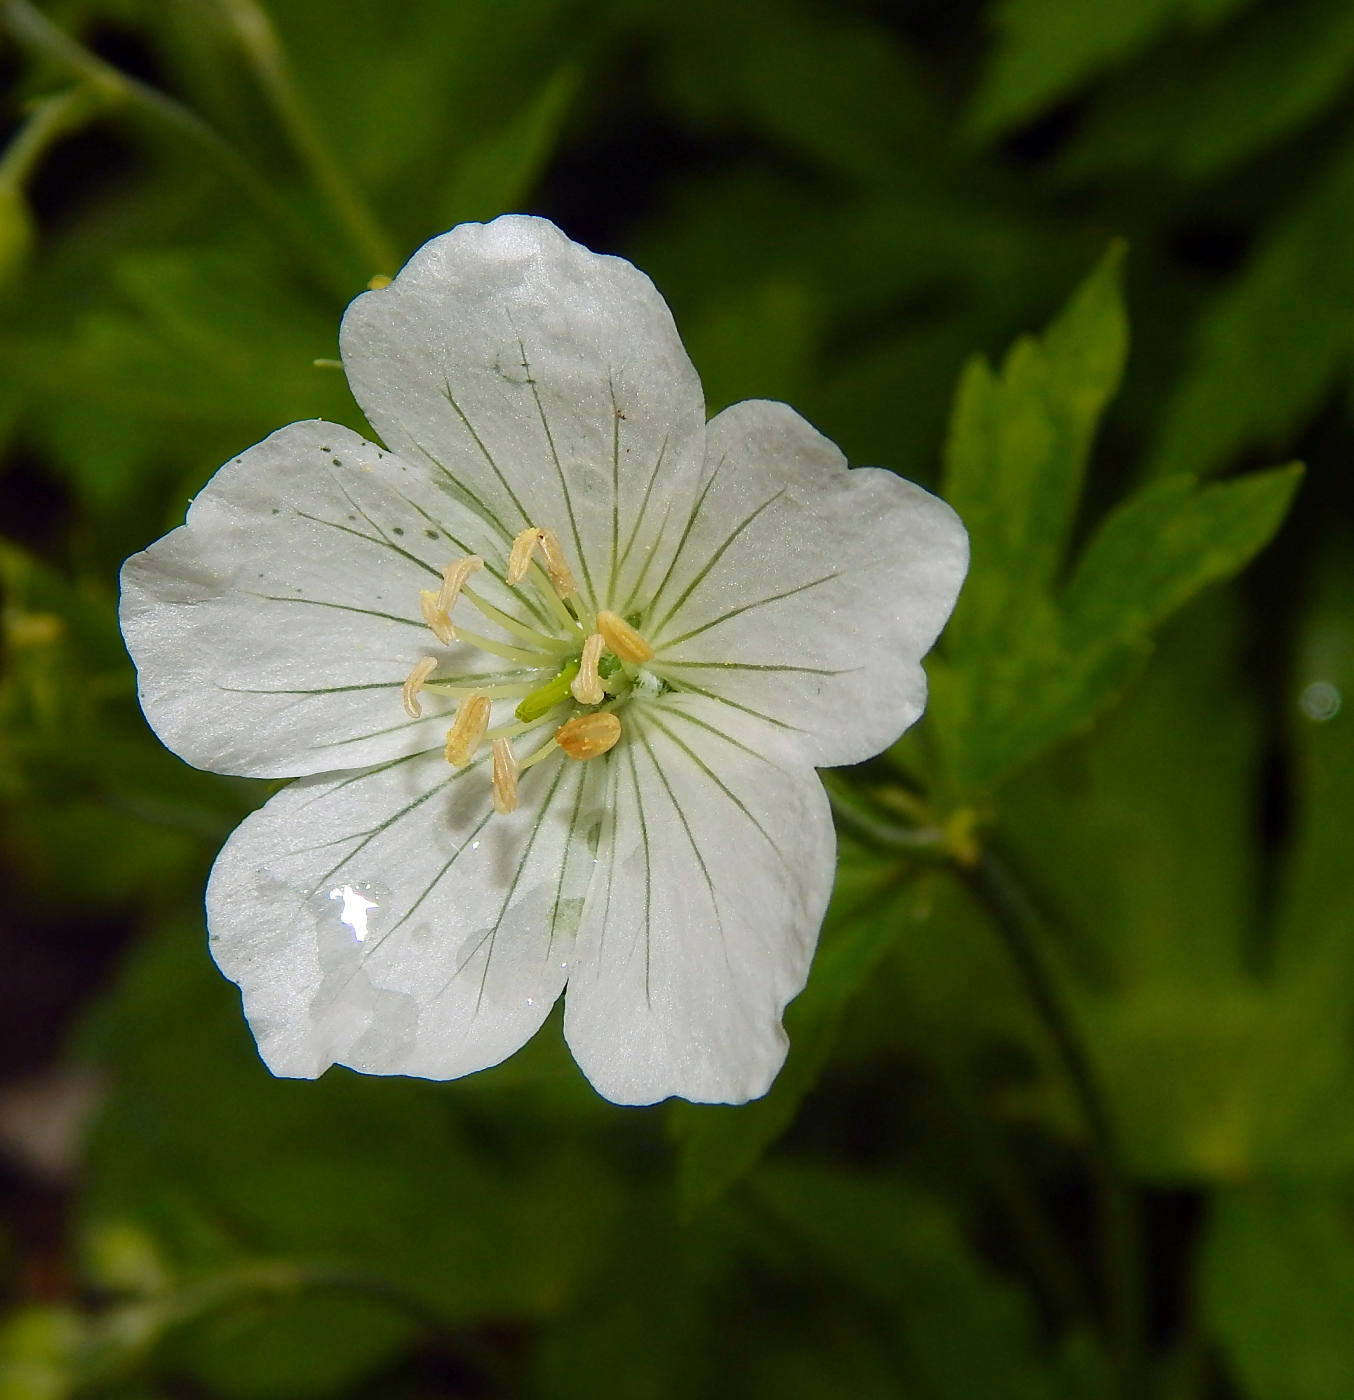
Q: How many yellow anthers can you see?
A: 10